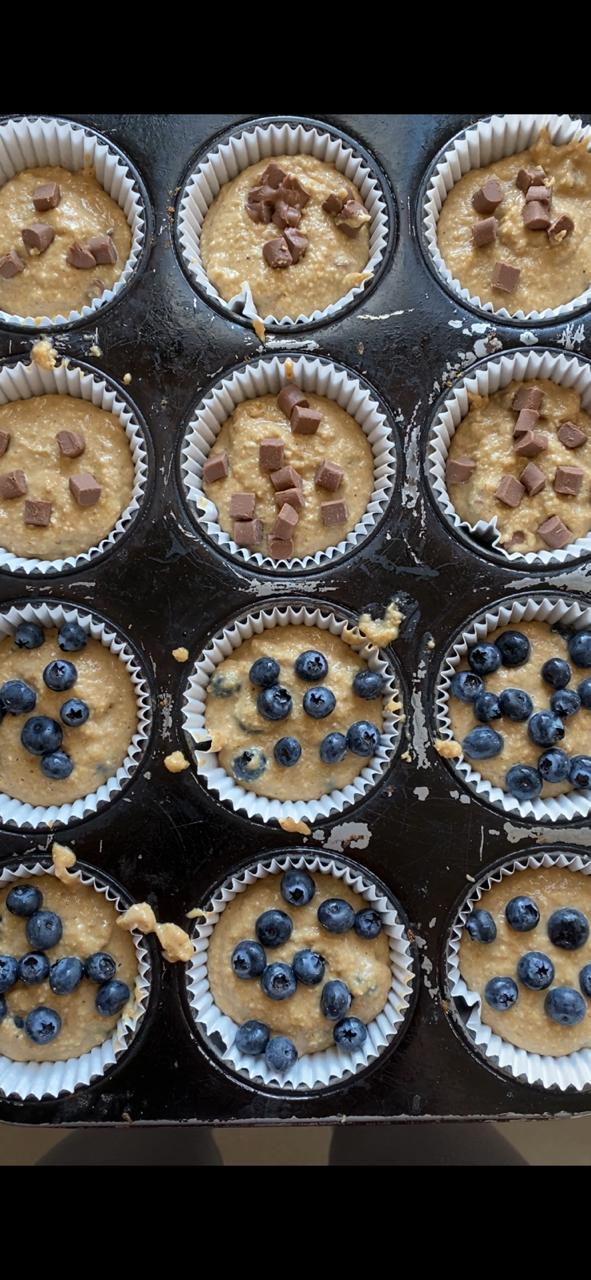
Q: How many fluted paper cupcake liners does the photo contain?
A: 12